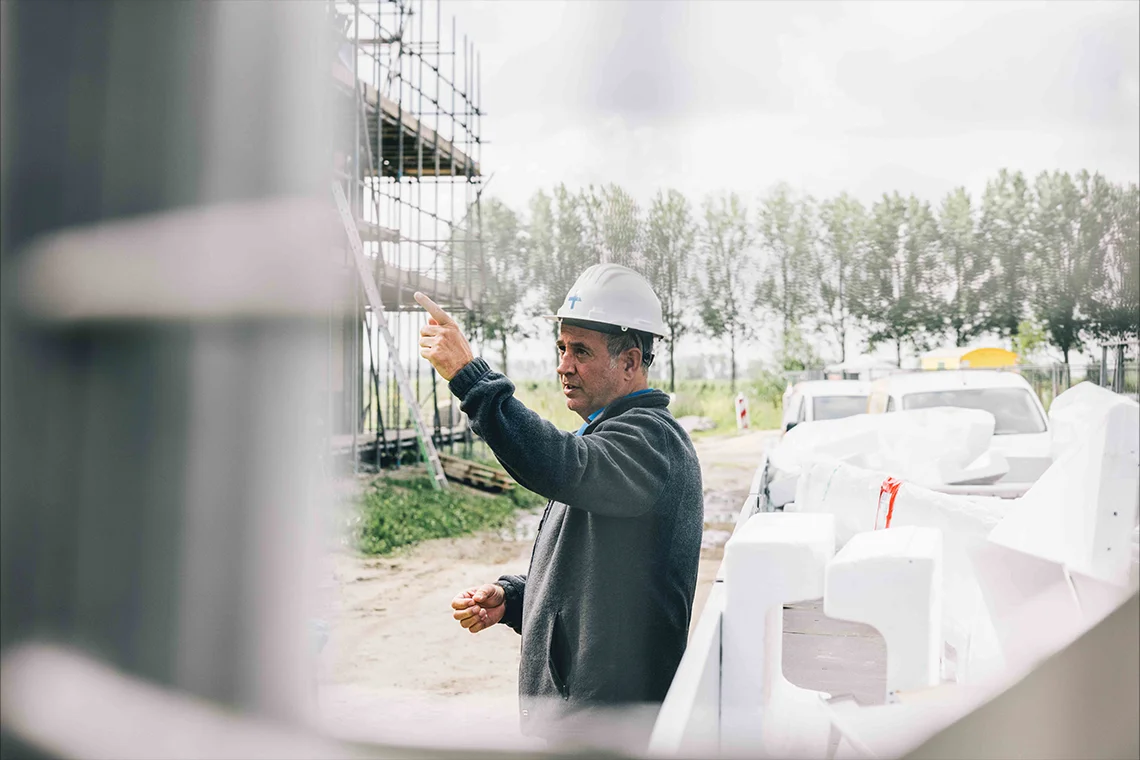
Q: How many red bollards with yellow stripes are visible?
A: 0